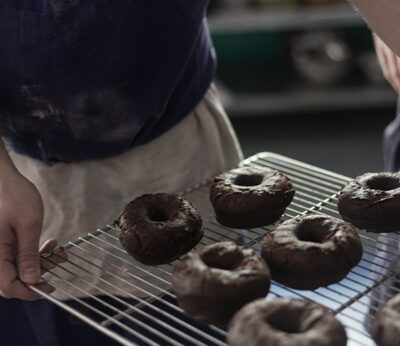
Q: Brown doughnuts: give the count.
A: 7